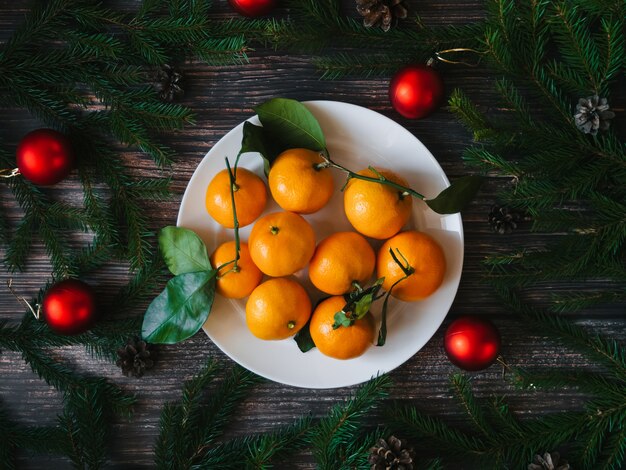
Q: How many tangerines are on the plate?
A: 9